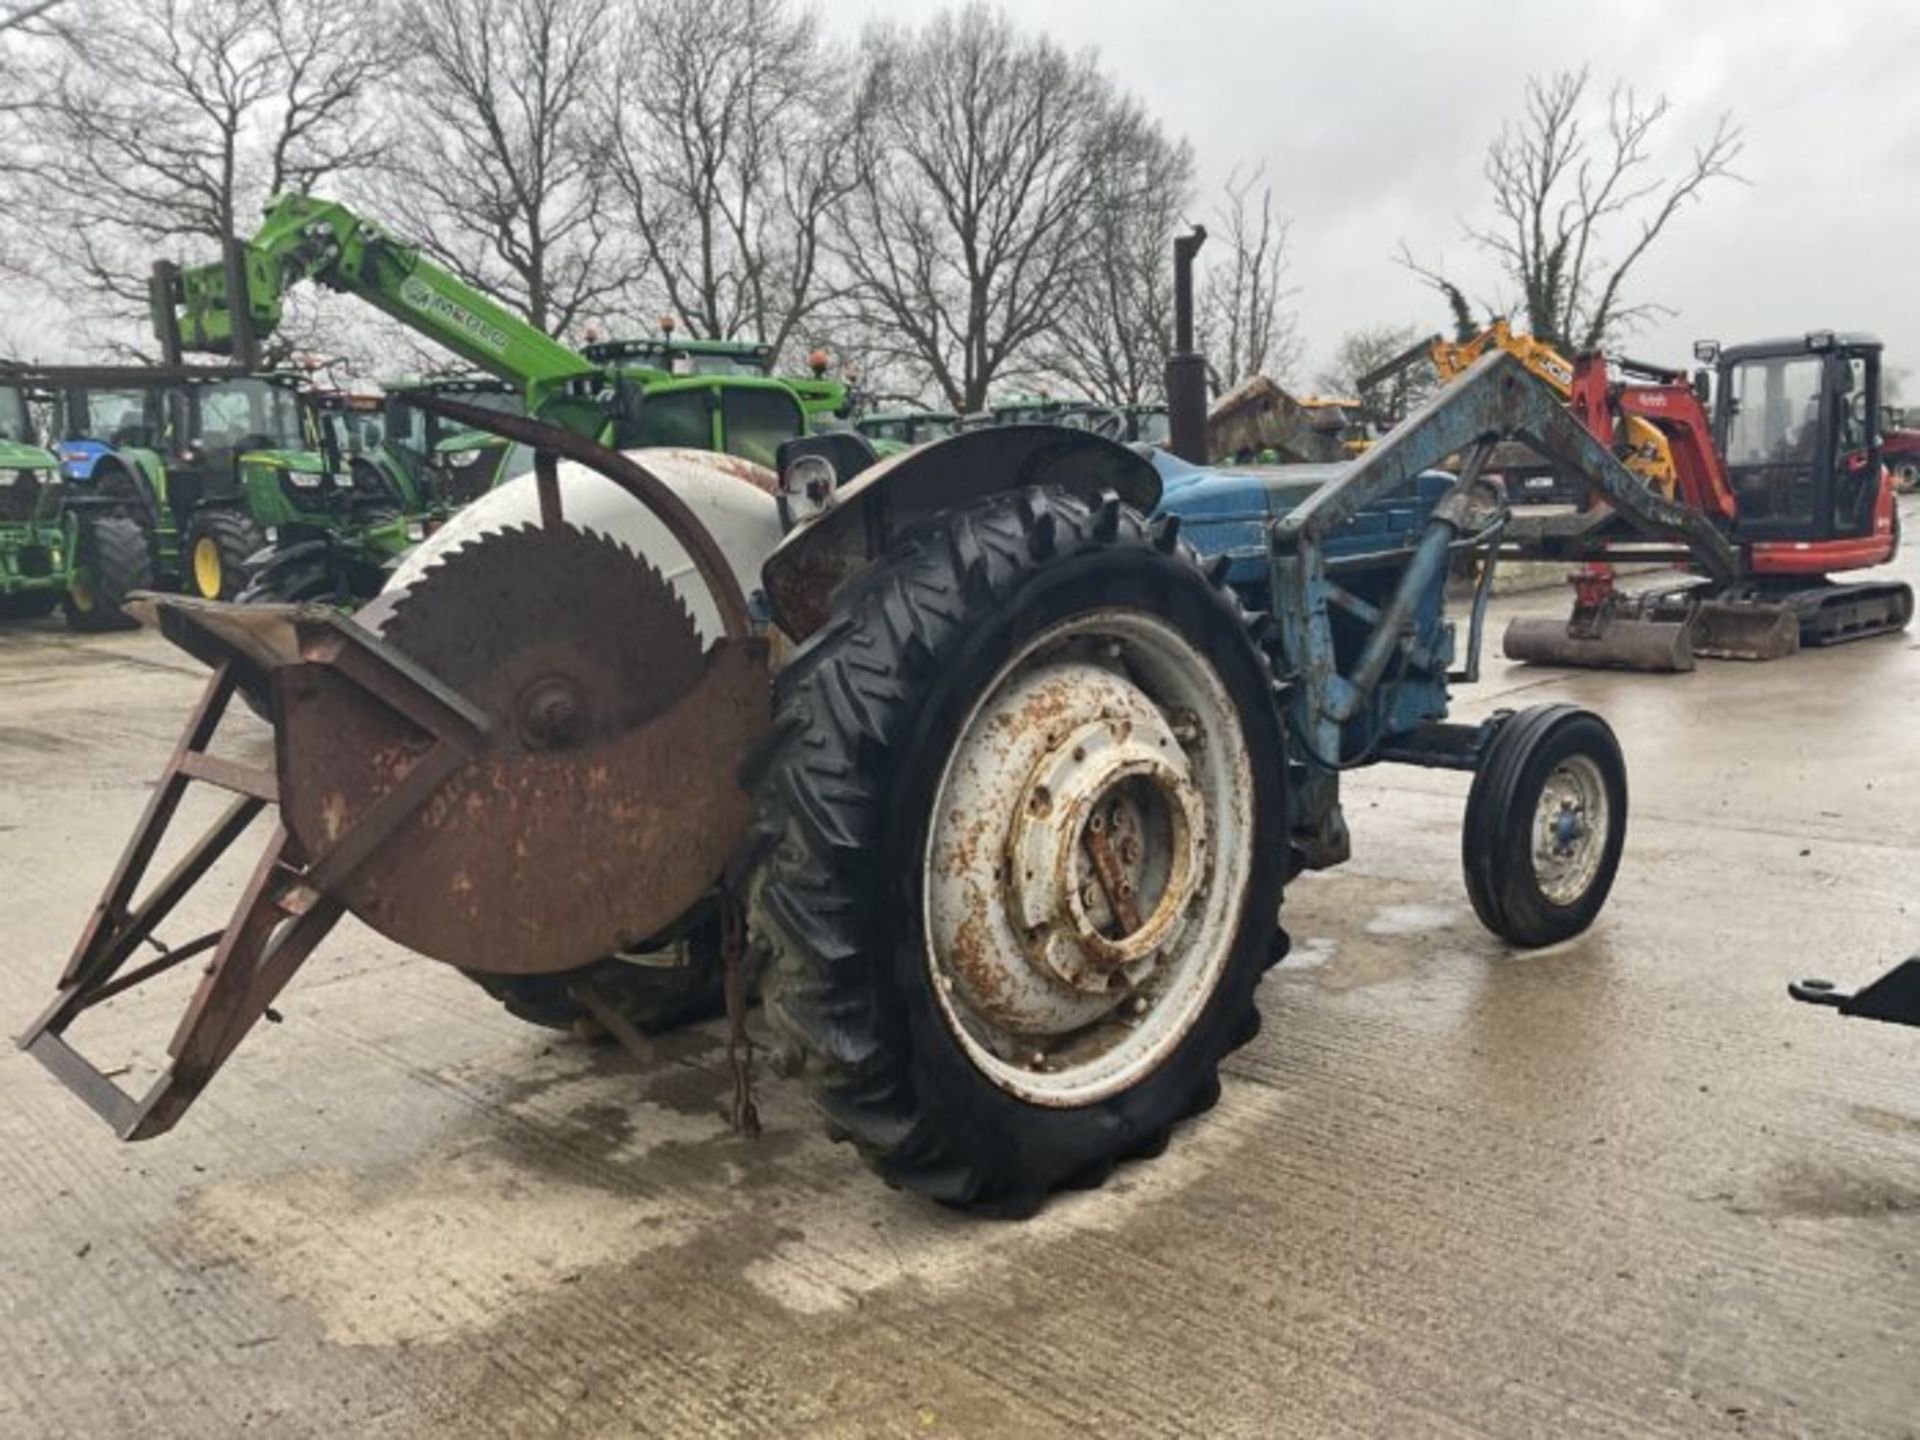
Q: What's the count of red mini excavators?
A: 1